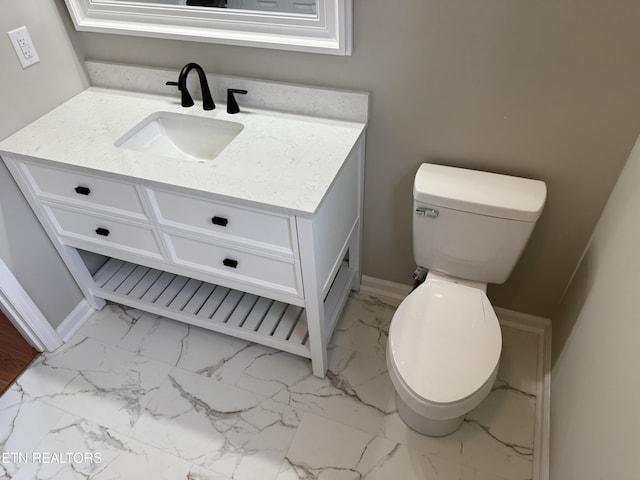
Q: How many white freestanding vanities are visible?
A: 1